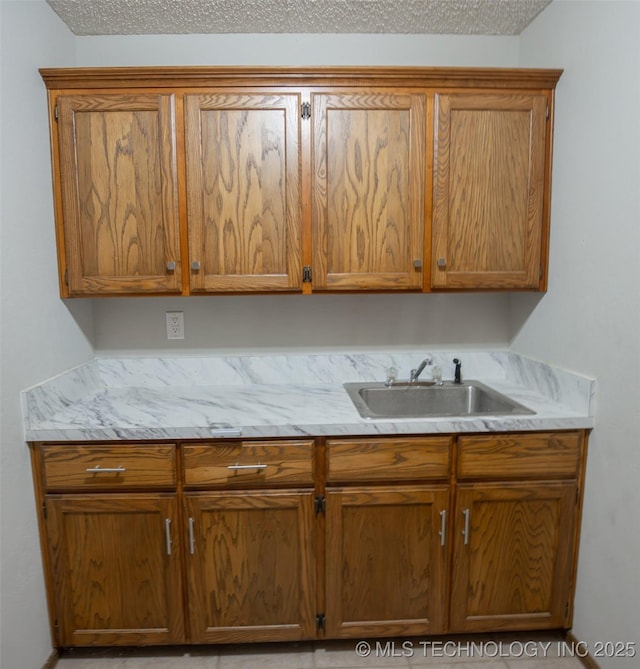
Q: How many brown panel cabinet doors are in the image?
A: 8